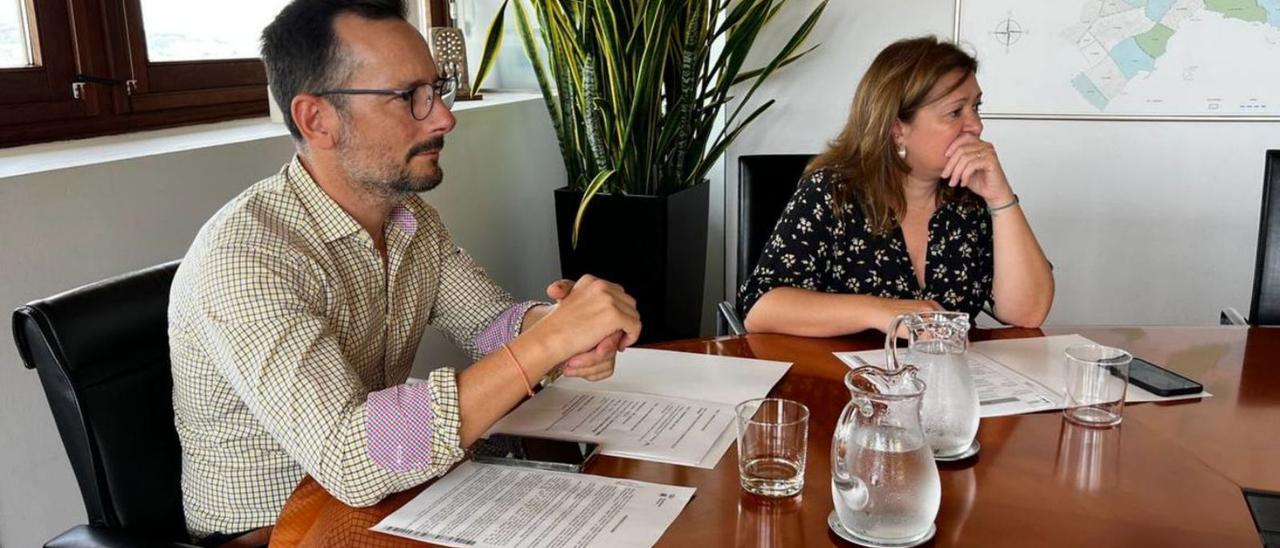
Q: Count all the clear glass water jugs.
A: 2